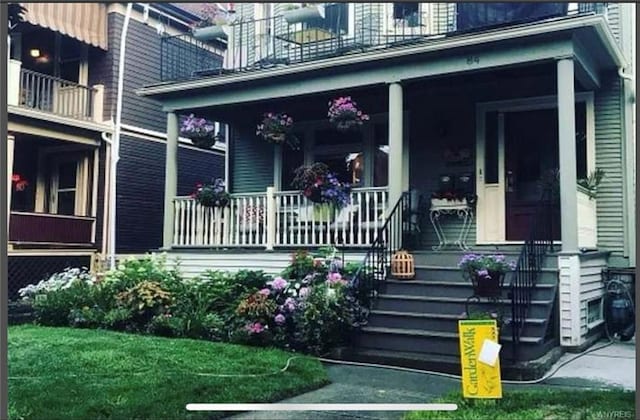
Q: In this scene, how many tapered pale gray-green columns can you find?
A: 3